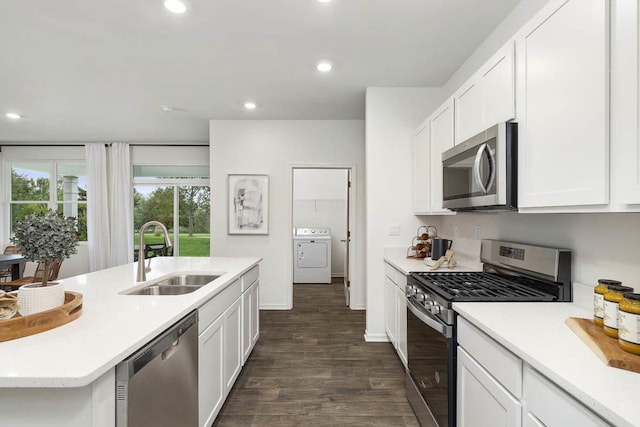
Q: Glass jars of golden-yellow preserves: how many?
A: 3